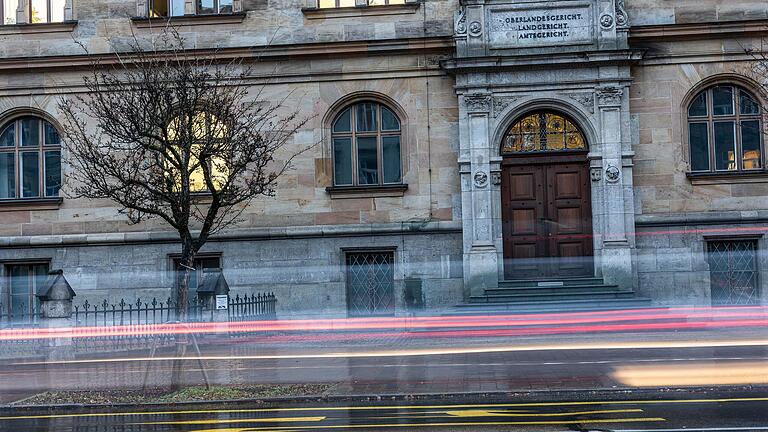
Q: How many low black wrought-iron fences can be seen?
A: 1